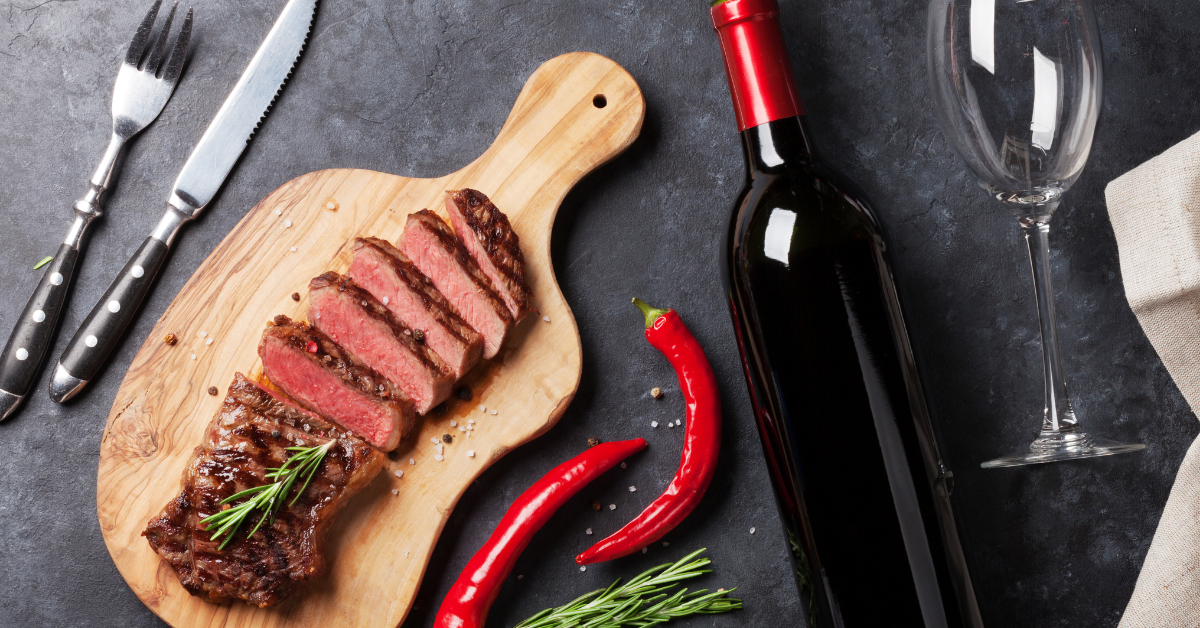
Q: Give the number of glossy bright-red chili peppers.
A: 2